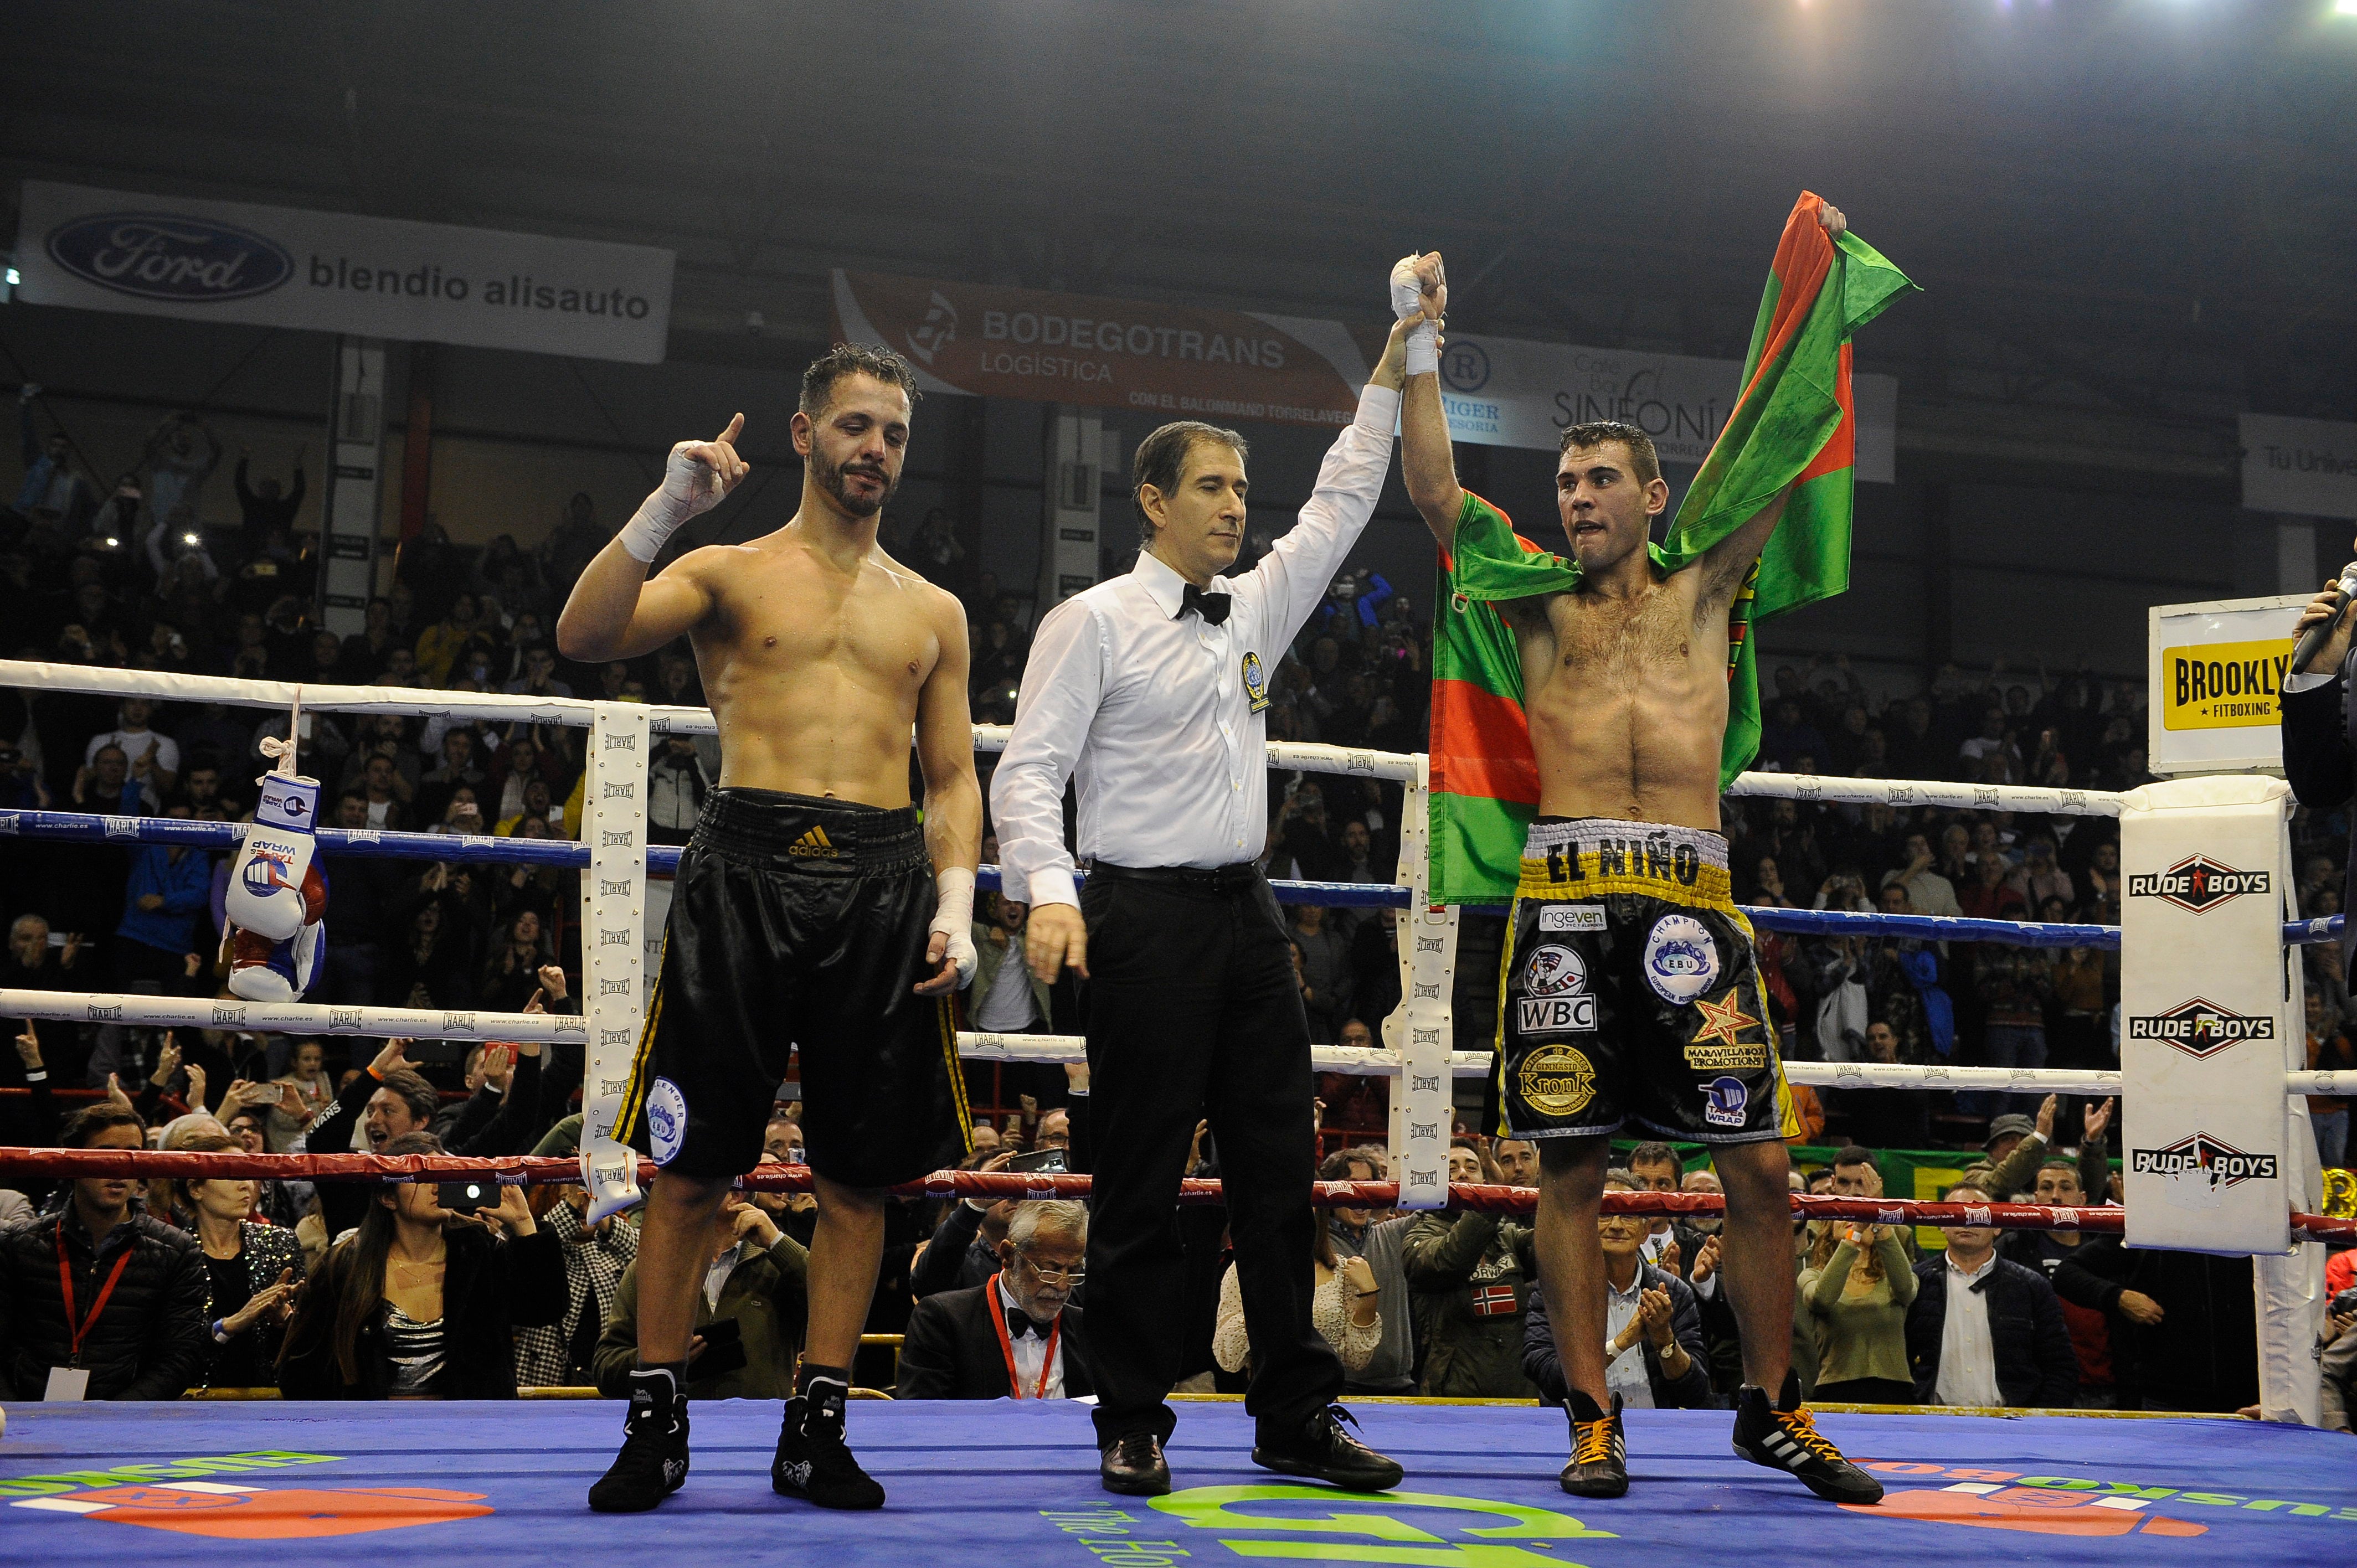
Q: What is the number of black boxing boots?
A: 4